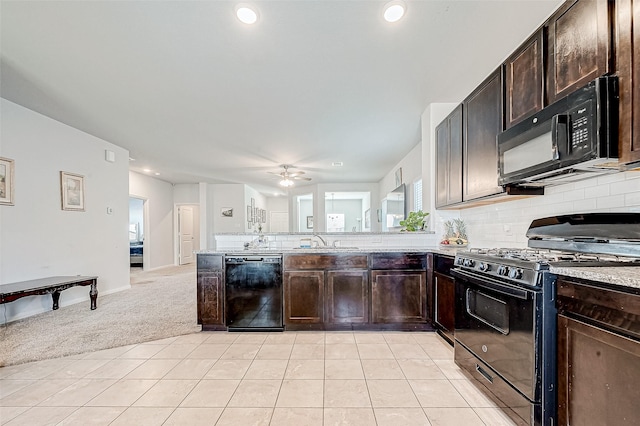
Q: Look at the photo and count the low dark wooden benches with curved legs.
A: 1